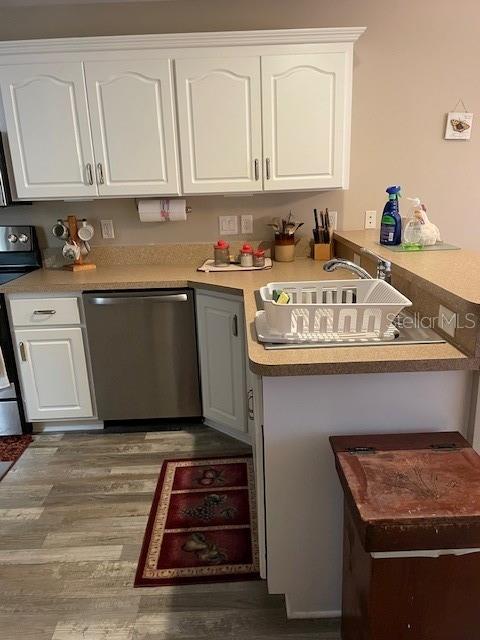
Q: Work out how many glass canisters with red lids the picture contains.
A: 3